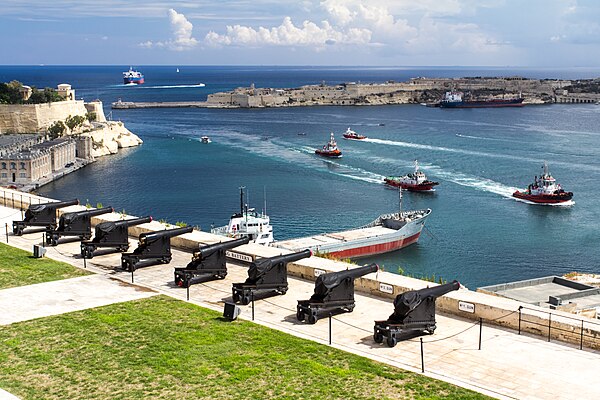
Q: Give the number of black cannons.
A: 8